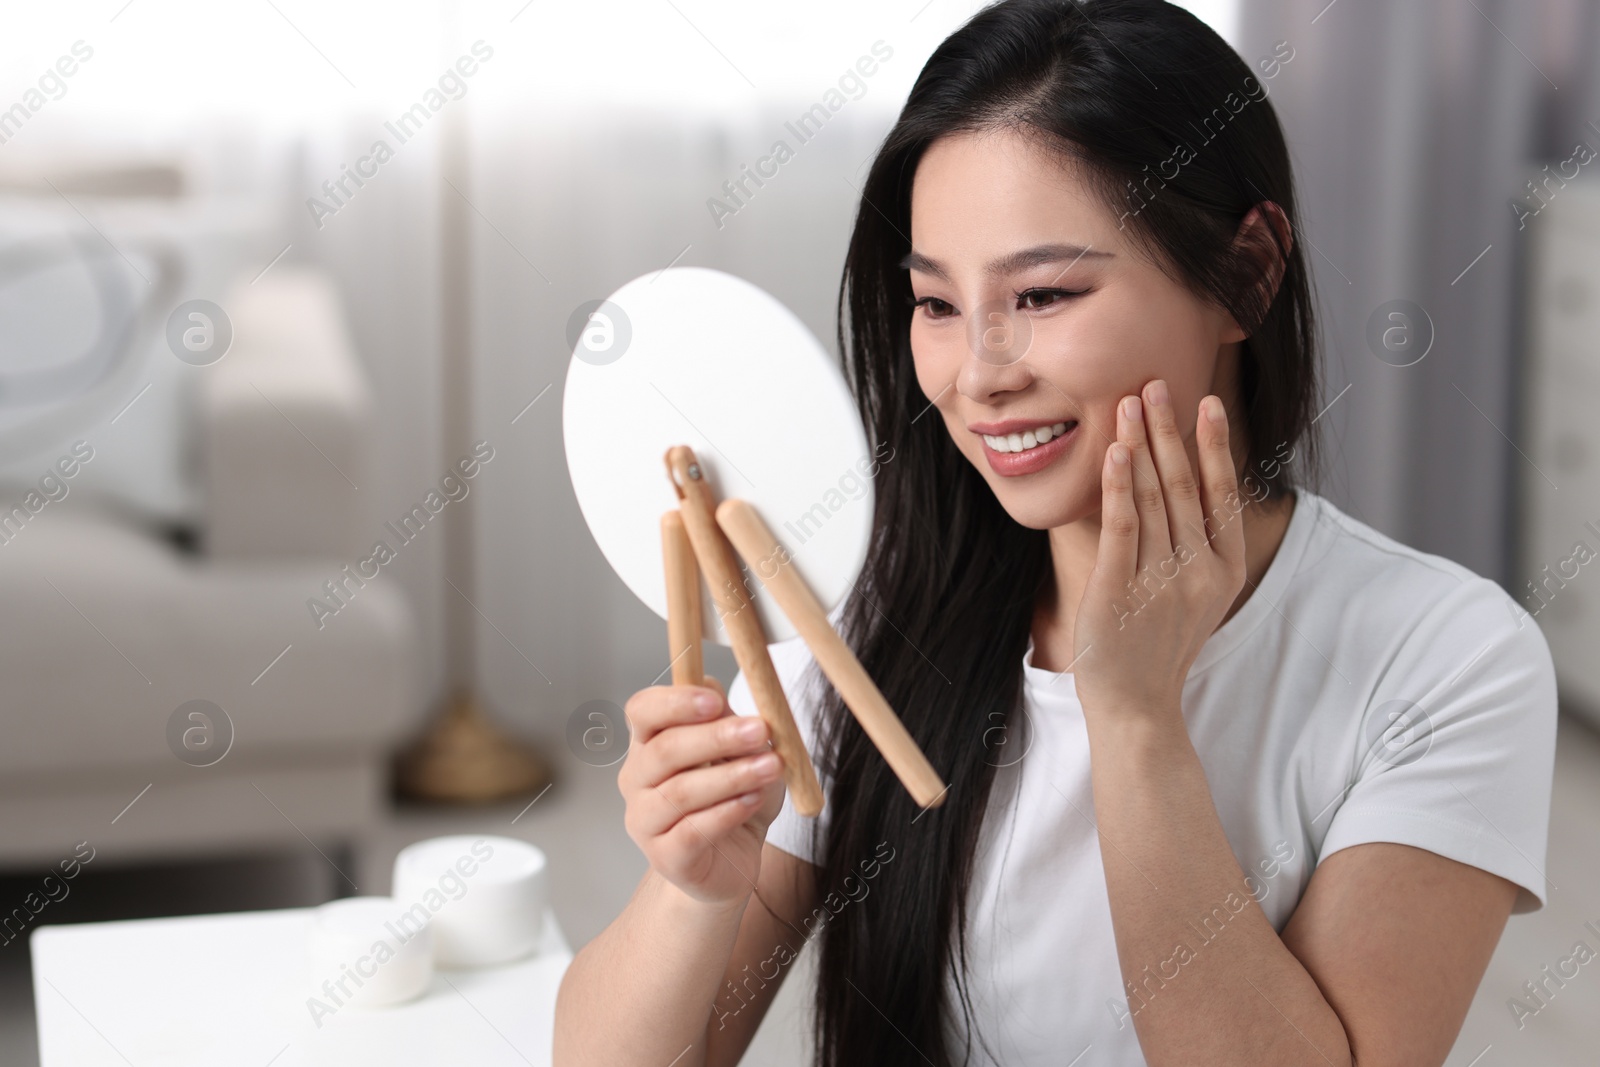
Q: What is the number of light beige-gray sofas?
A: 1